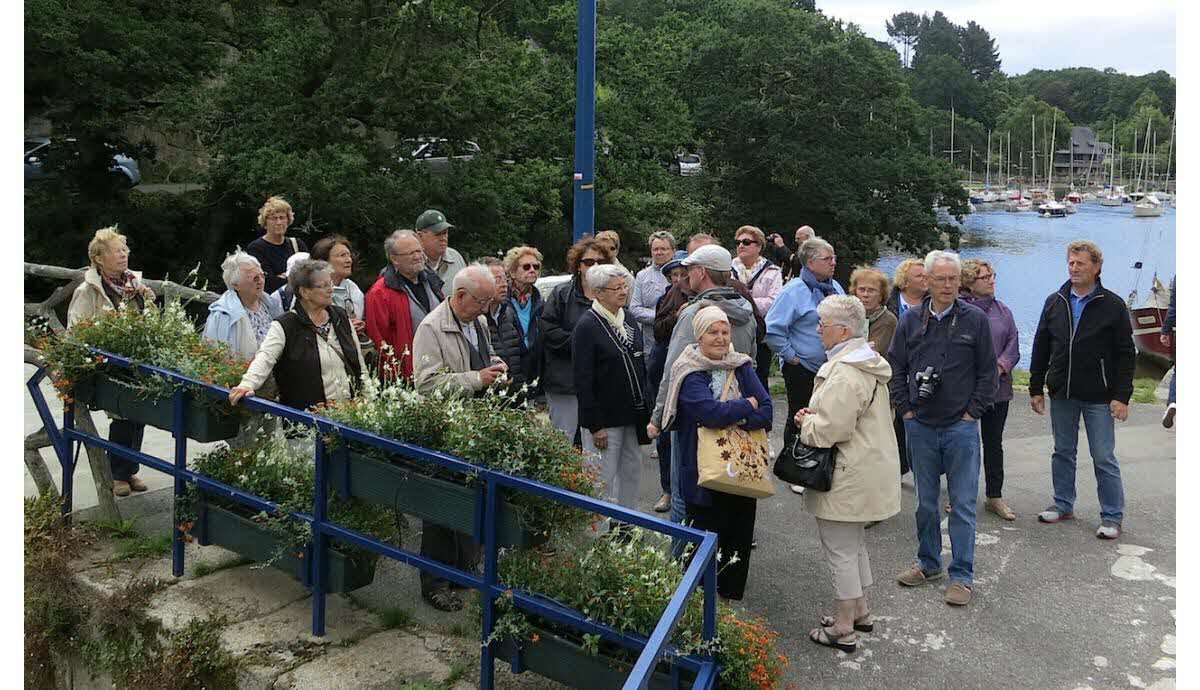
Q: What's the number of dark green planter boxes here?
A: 4